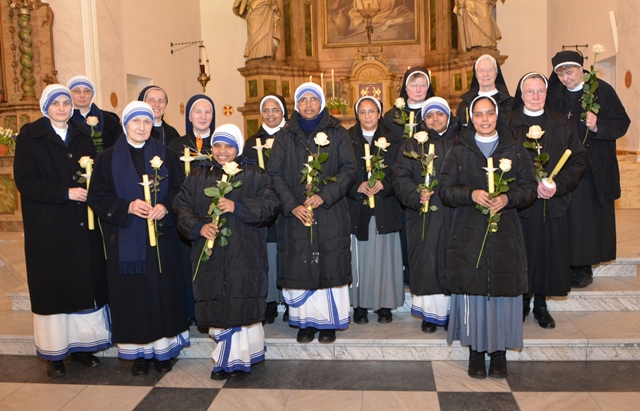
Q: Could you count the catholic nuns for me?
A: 15